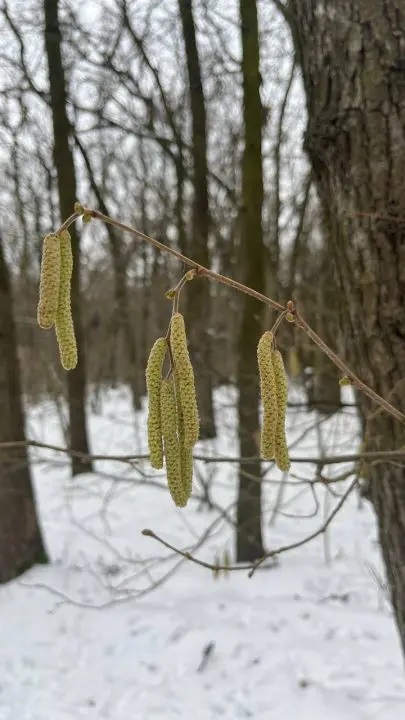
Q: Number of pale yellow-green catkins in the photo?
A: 8